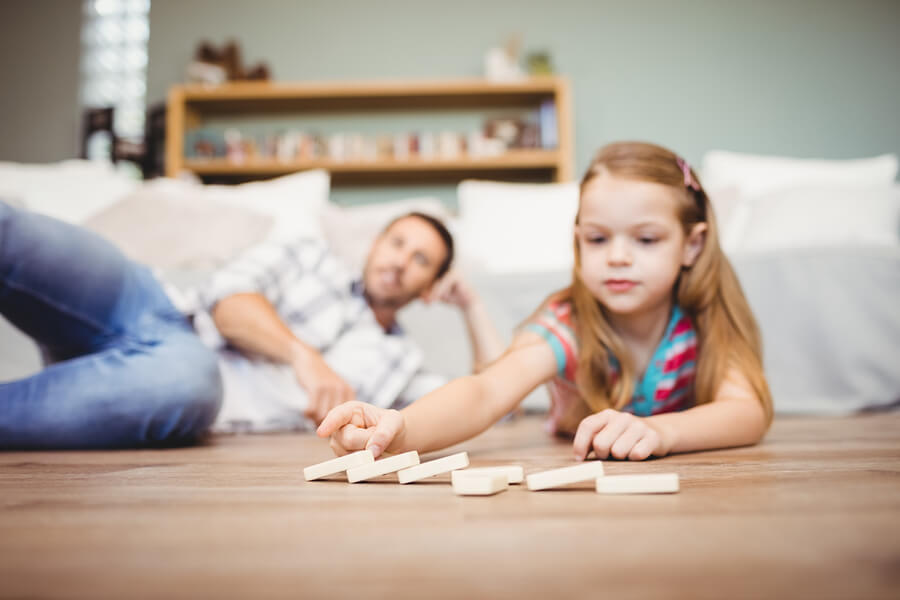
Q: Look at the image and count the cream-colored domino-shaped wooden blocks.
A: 7